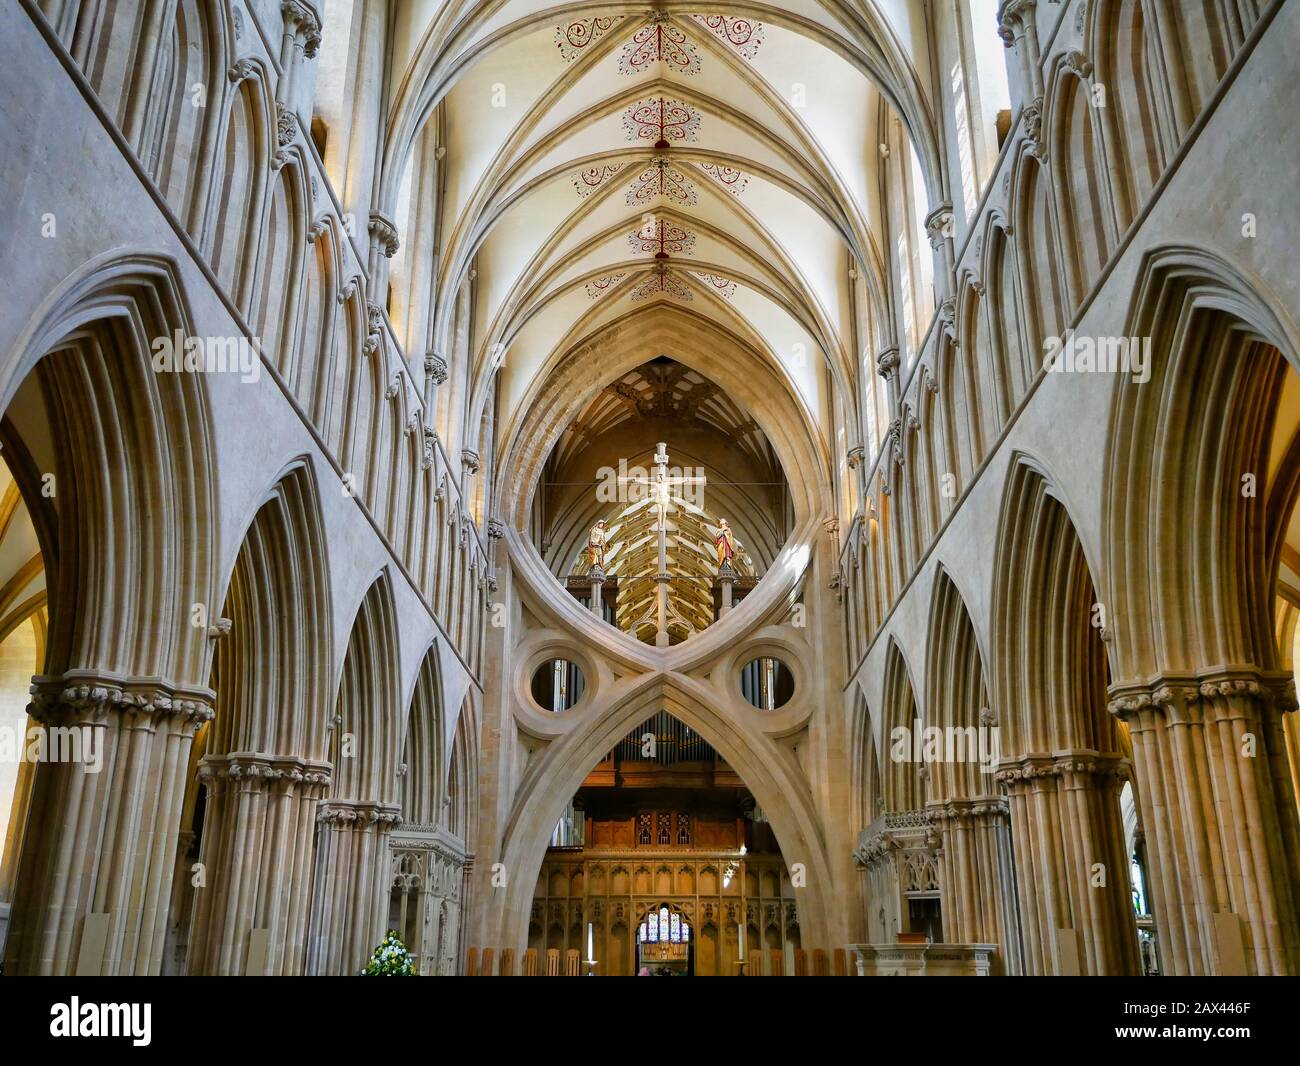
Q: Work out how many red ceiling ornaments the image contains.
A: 11